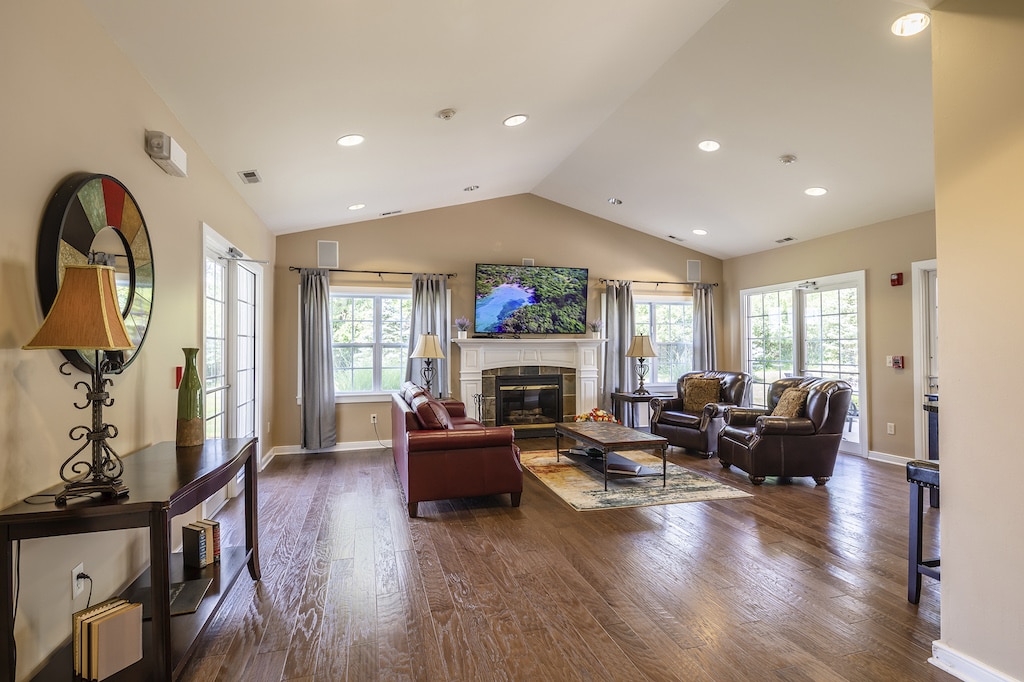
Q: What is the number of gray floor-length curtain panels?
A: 4